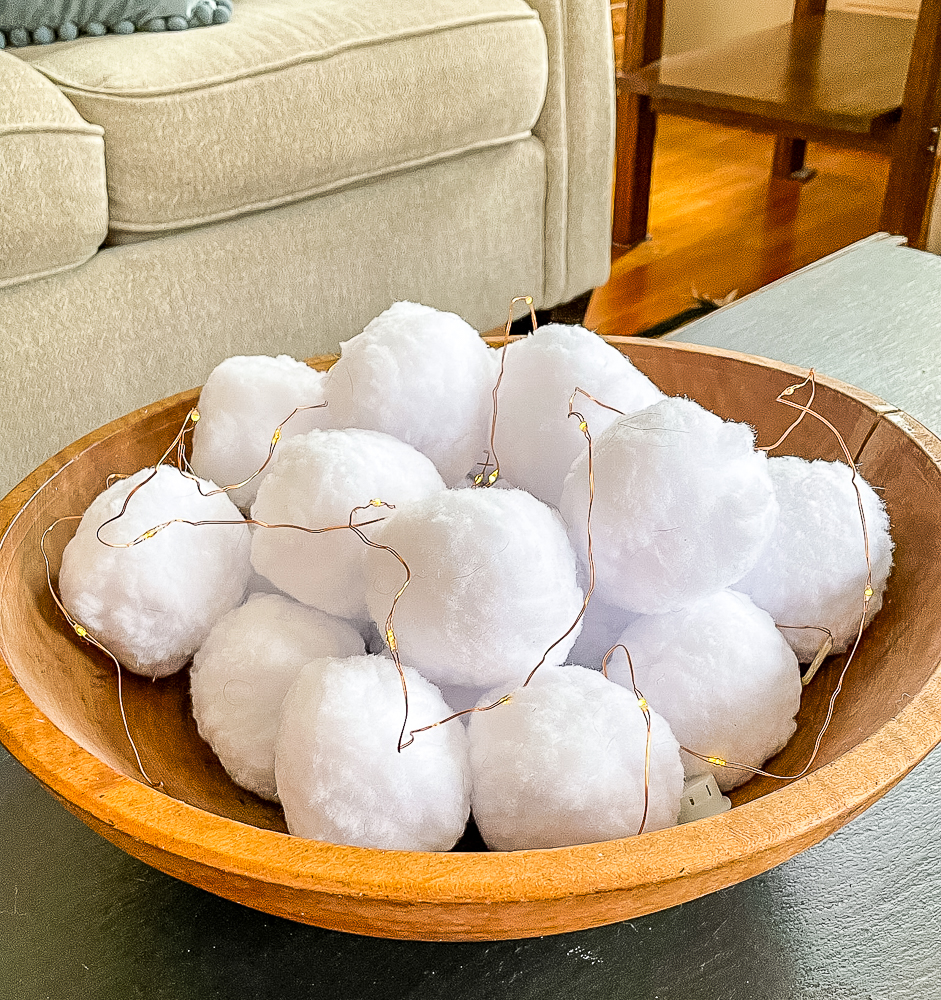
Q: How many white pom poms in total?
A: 12